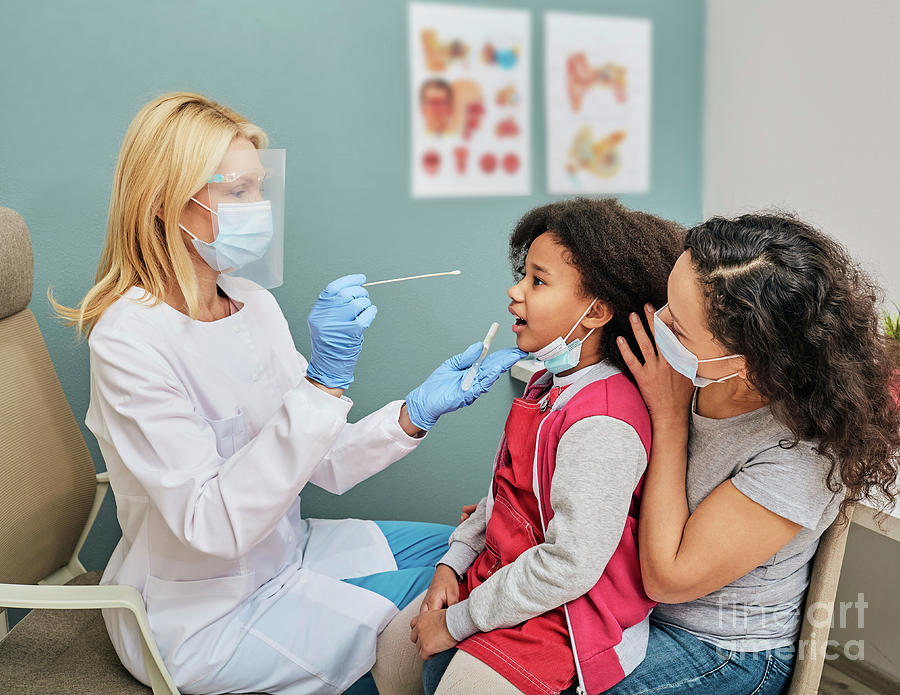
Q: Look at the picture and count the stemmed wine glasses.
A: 0